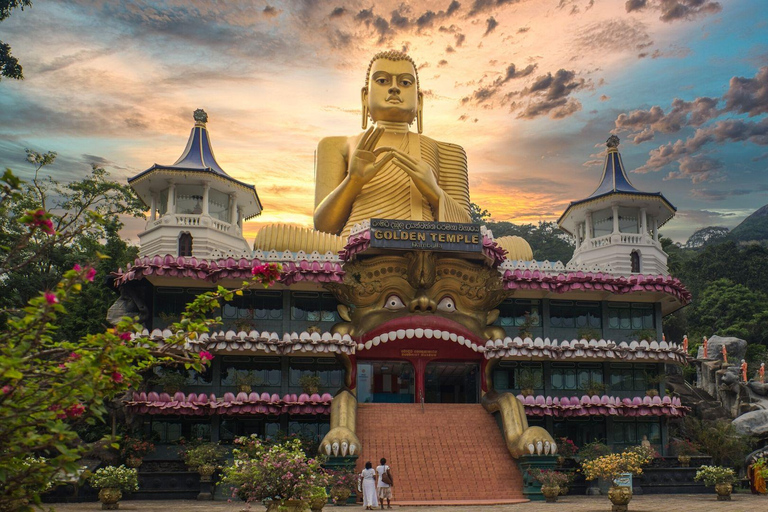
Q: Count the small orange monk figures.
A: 6